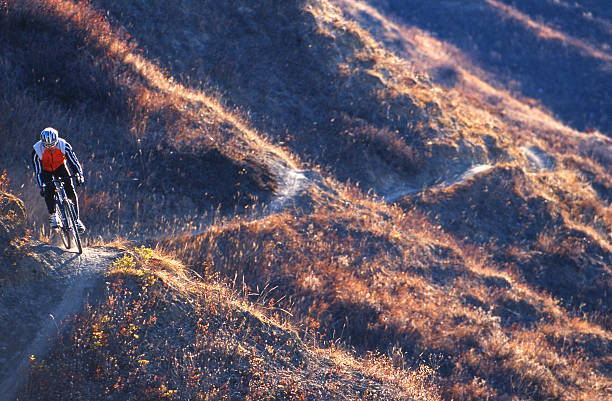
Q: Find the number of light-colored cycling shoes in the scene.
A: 2